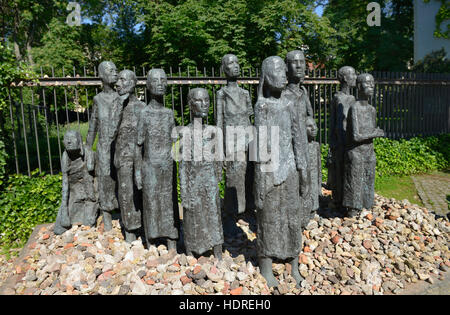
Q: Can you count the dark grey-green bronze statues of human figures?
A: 11